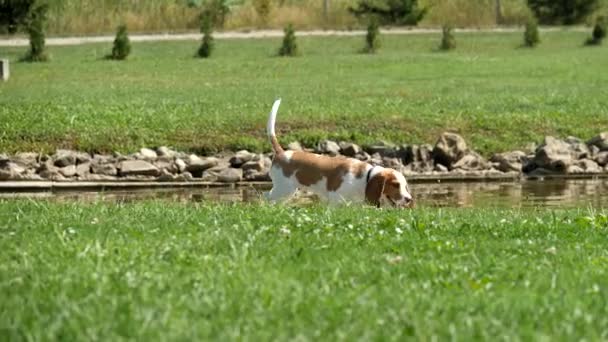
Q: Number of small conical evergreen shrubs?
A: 8